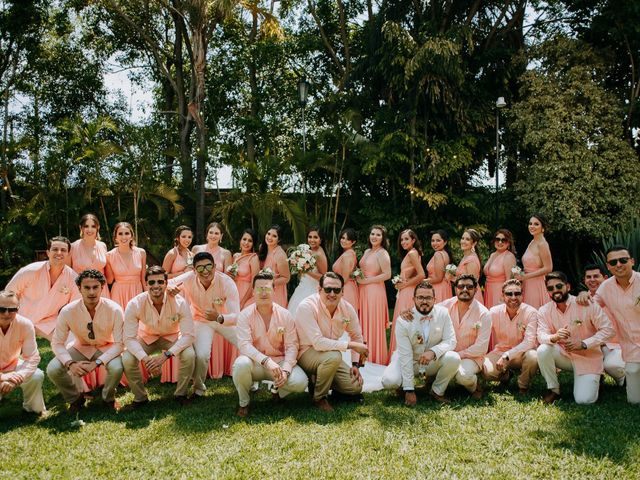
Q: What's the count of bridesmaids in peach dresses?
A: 13